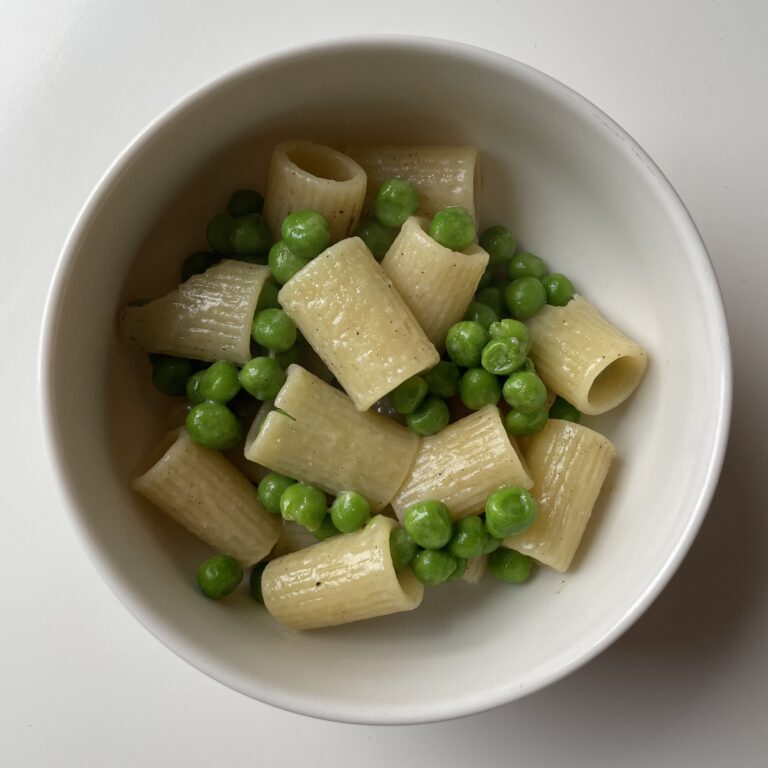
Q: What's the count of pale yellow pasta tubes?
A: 11